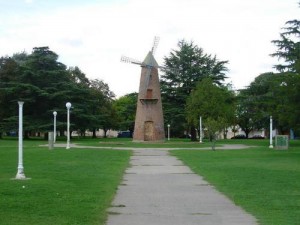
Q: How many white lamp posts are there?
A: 6